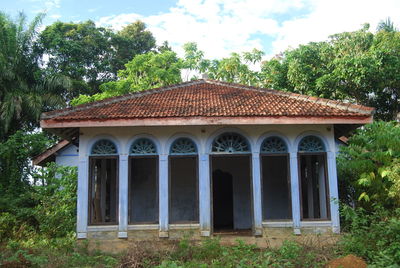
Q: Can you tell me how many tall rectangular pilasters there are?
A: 7